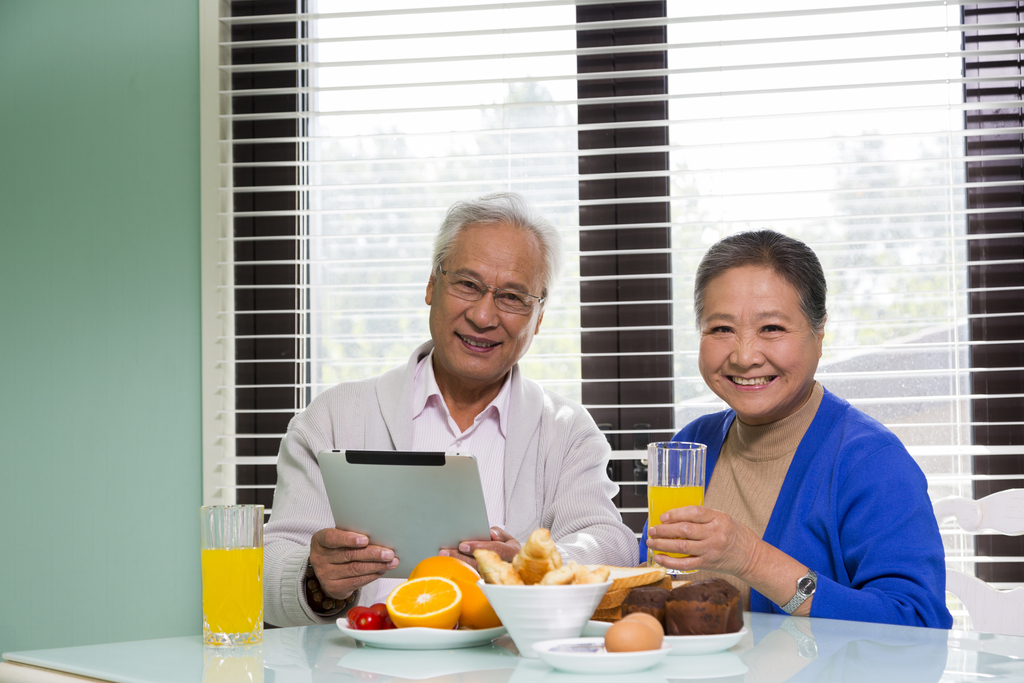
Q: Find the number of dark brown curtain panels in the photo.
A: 3